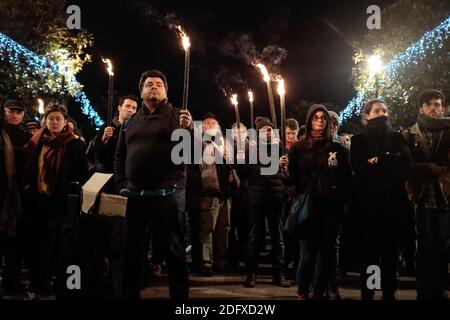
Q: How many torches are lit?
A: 7